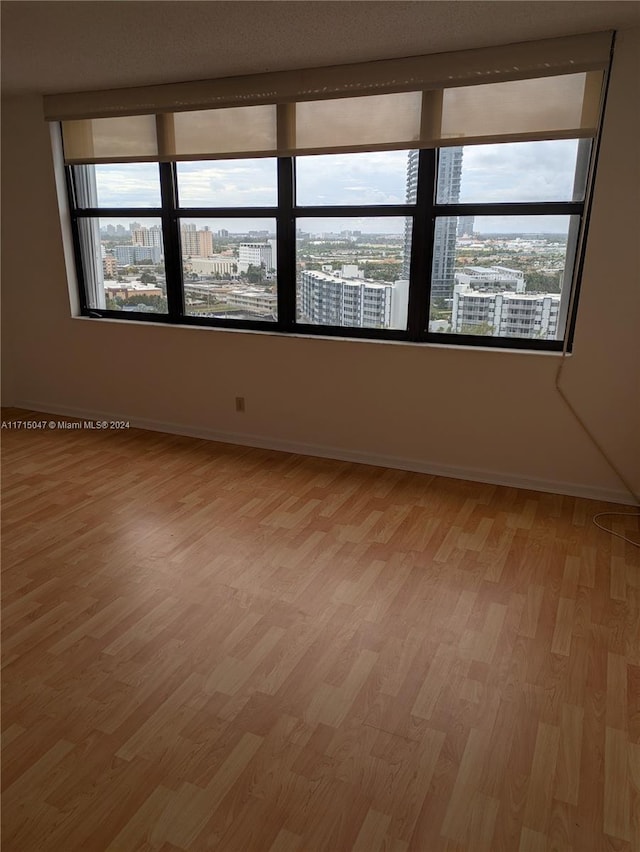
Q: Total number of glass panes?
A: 8